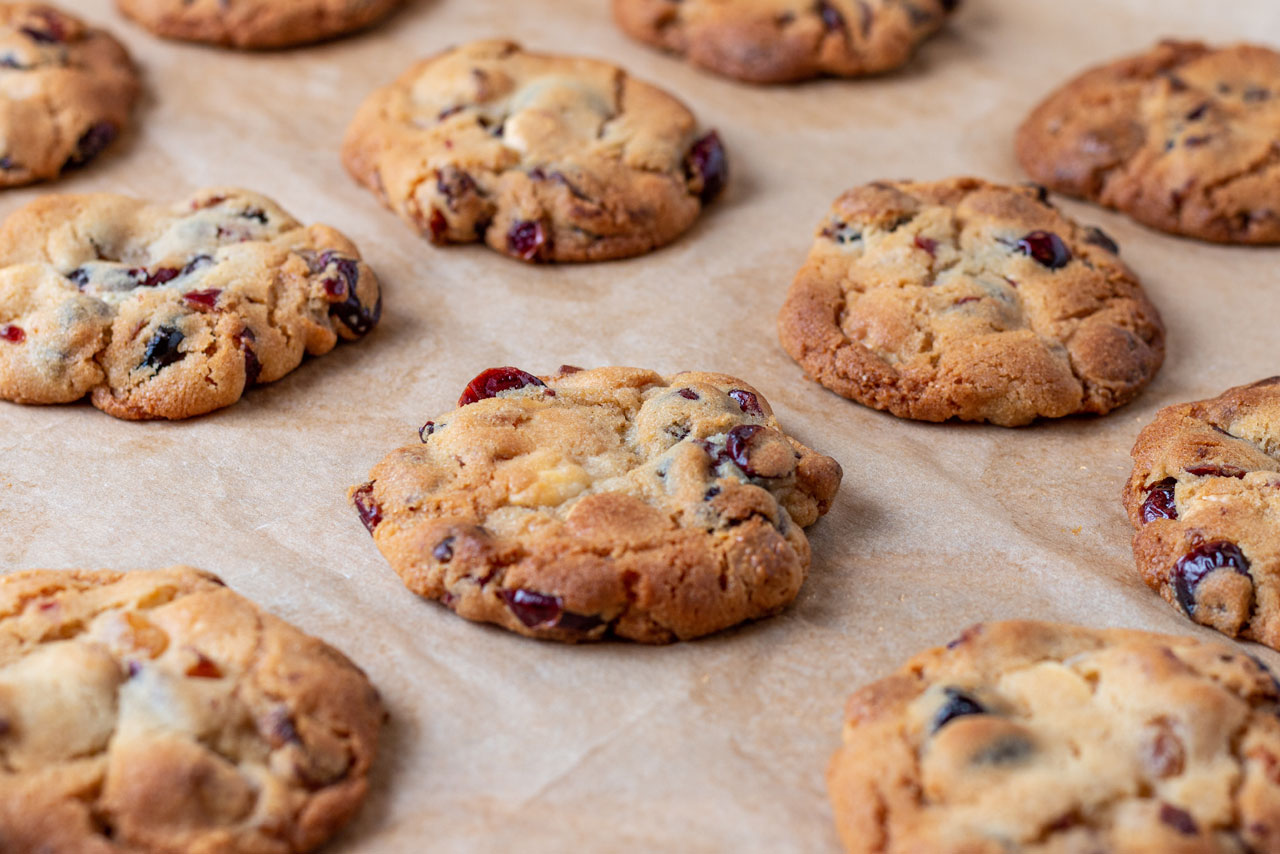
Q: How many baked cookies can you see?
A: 11